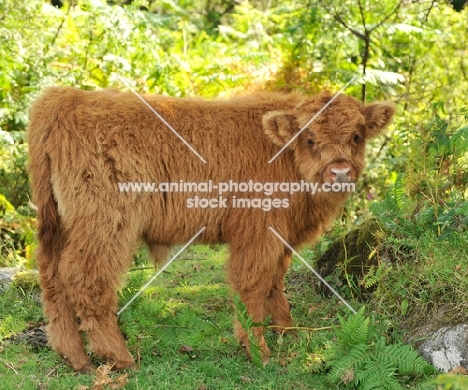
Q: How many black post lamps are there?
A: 0